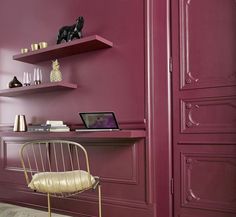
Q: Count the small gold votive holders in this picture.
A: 3